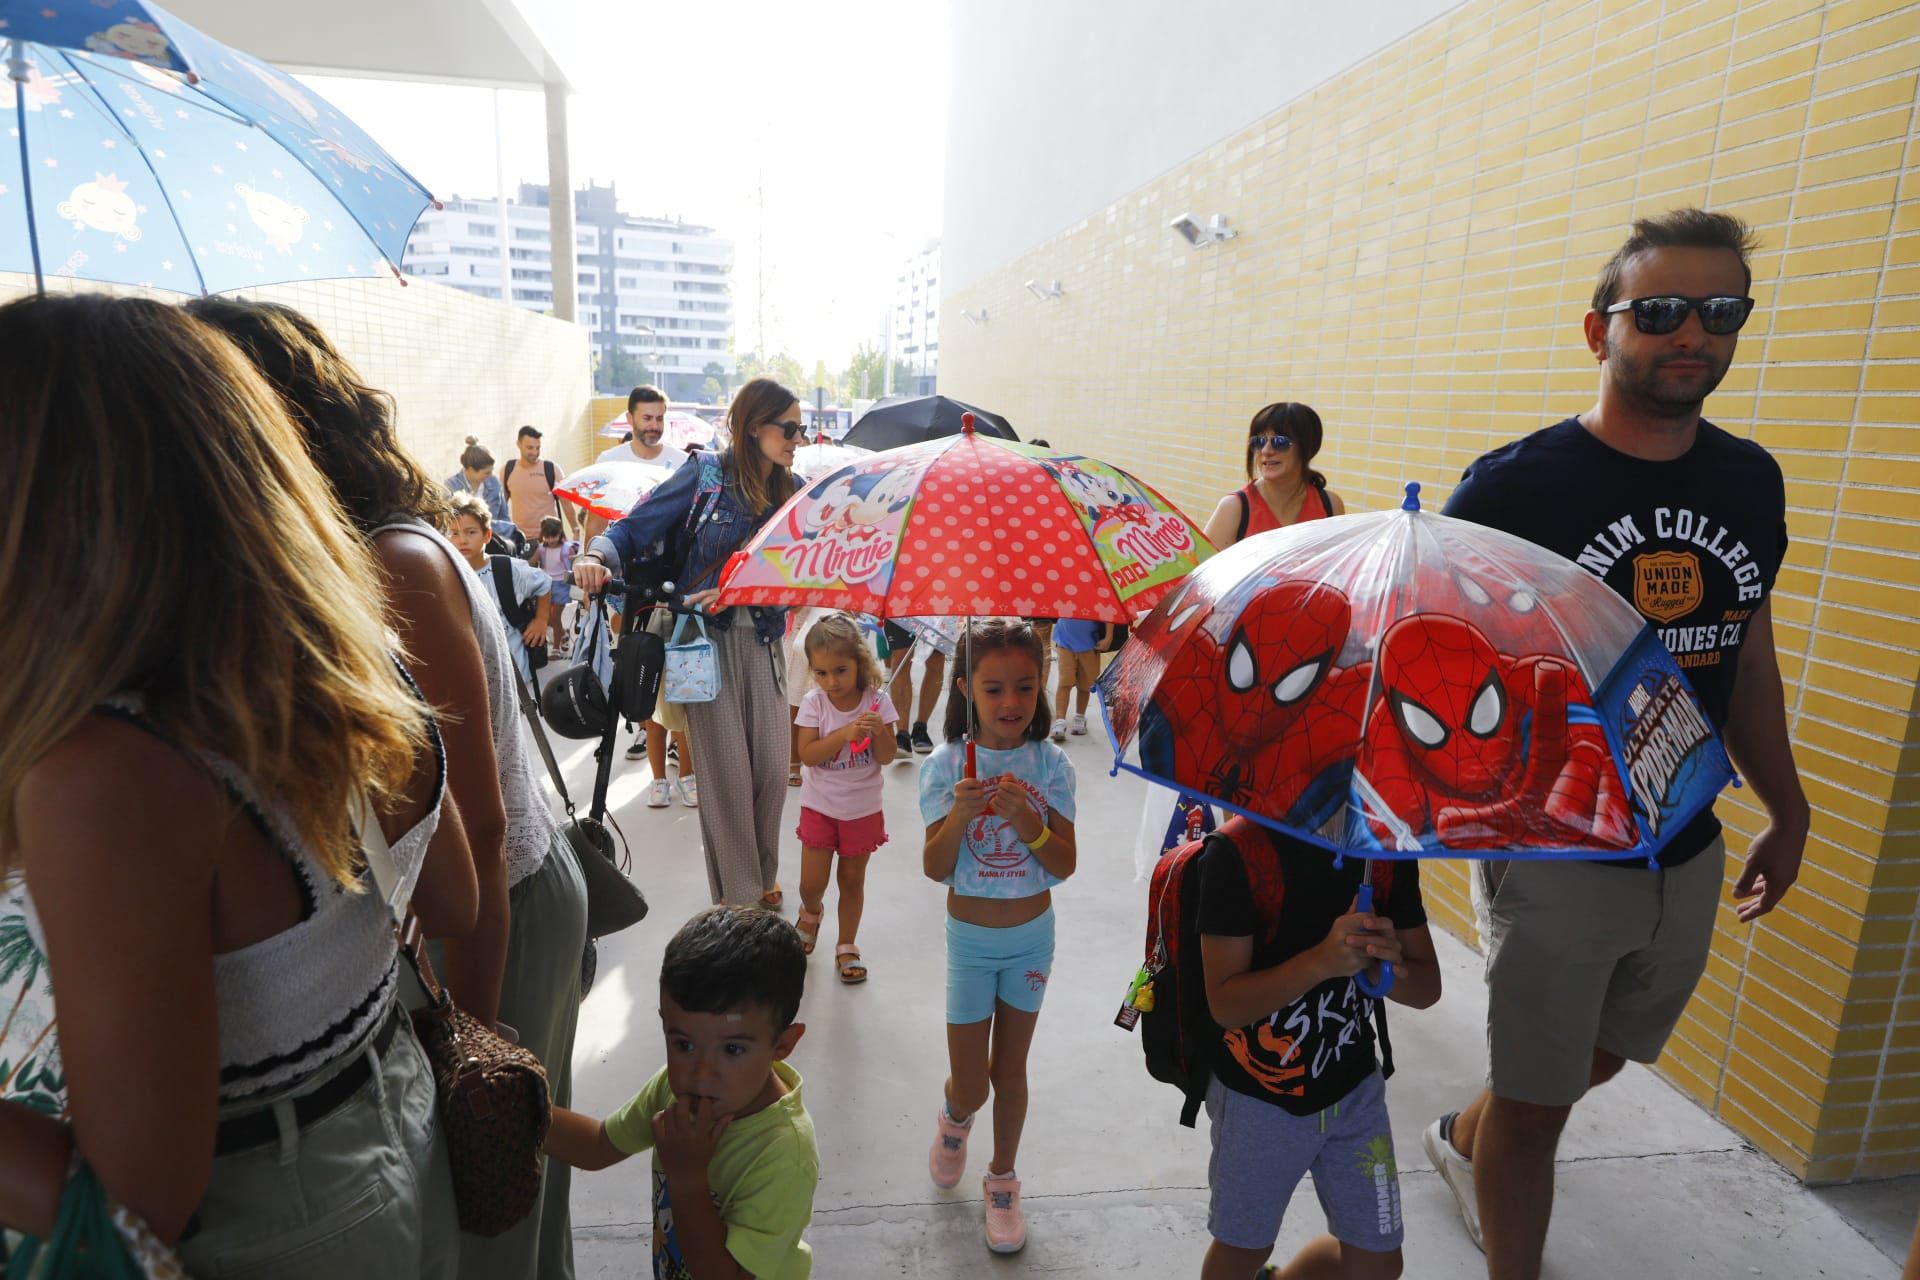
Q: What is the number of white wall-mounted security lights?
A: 3